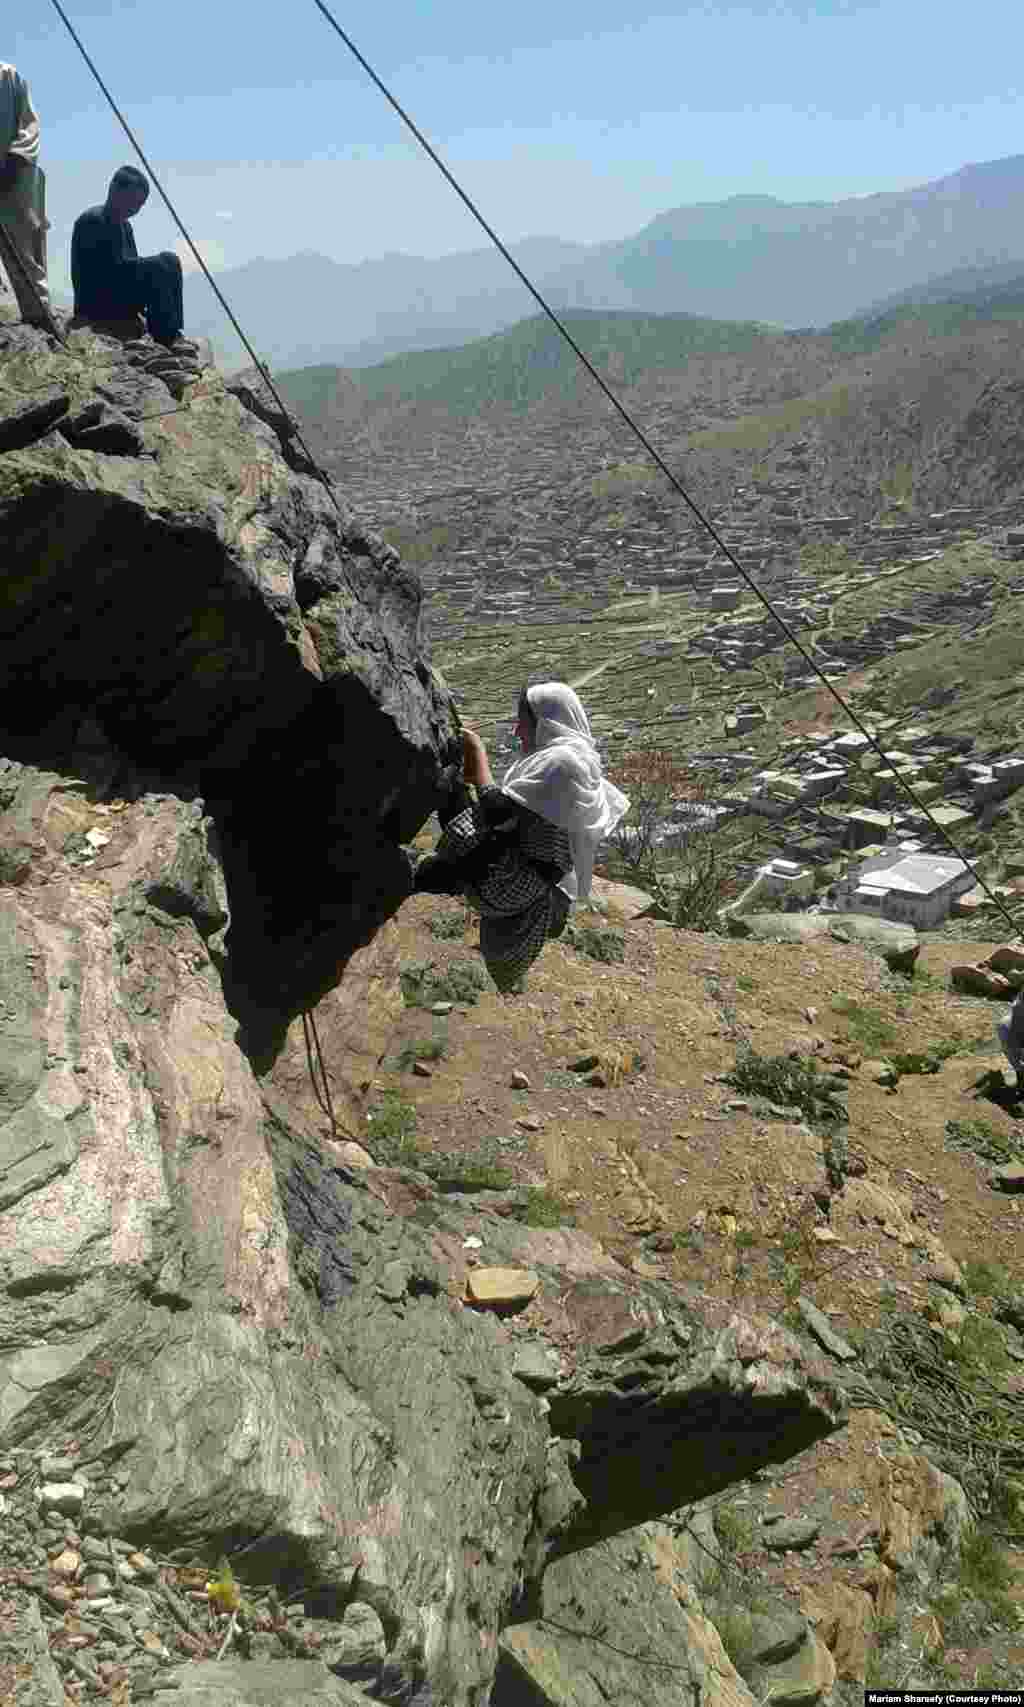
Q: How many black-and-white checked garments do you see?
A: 1